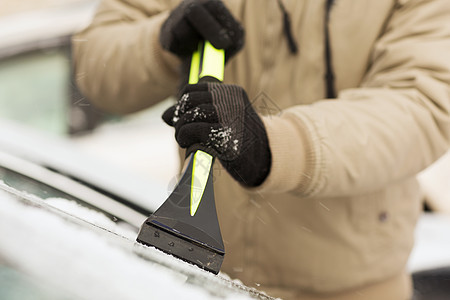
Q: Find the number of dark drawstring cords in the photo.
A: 2